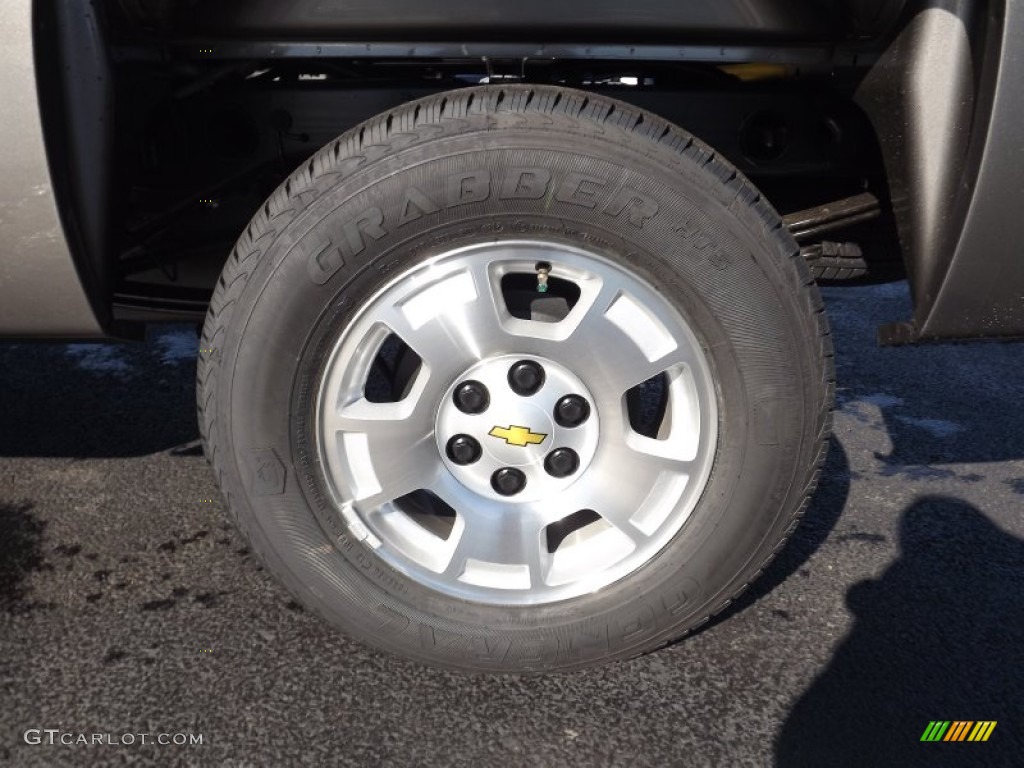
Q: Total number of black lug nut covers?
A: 6